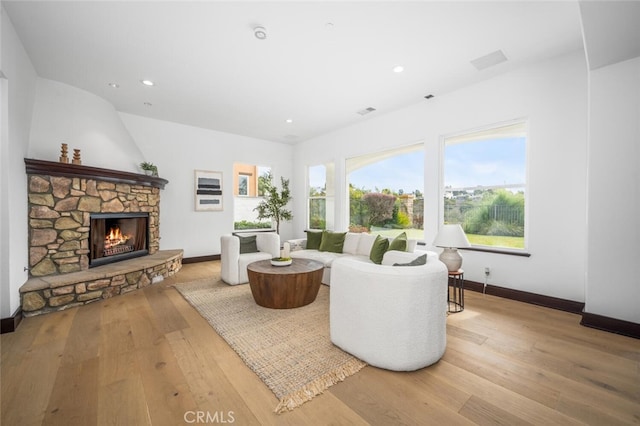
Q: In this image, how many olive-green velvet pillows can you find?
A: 4